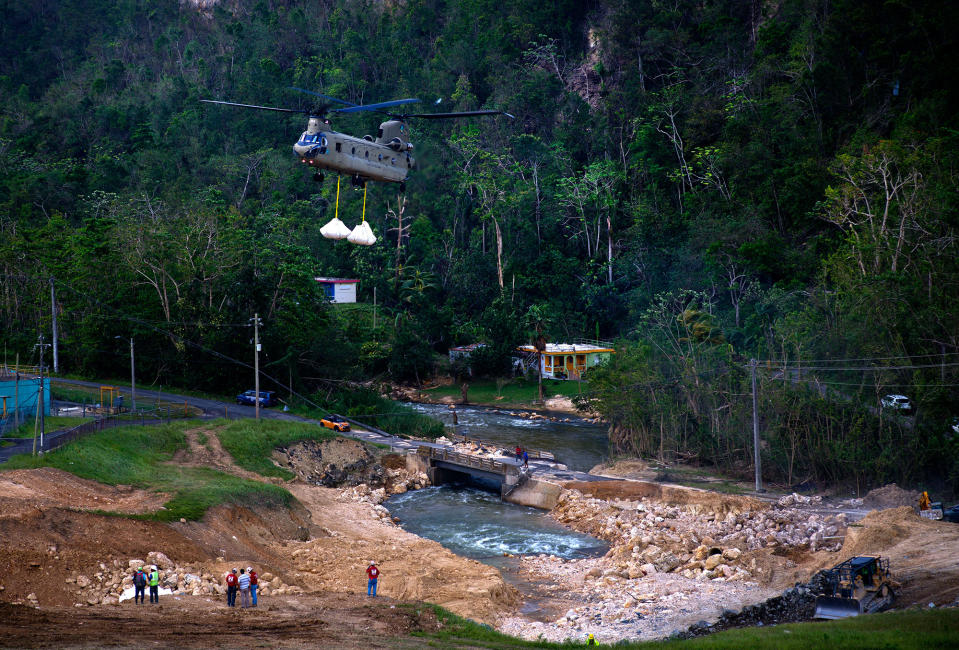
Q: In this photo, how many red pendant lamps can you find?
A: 0